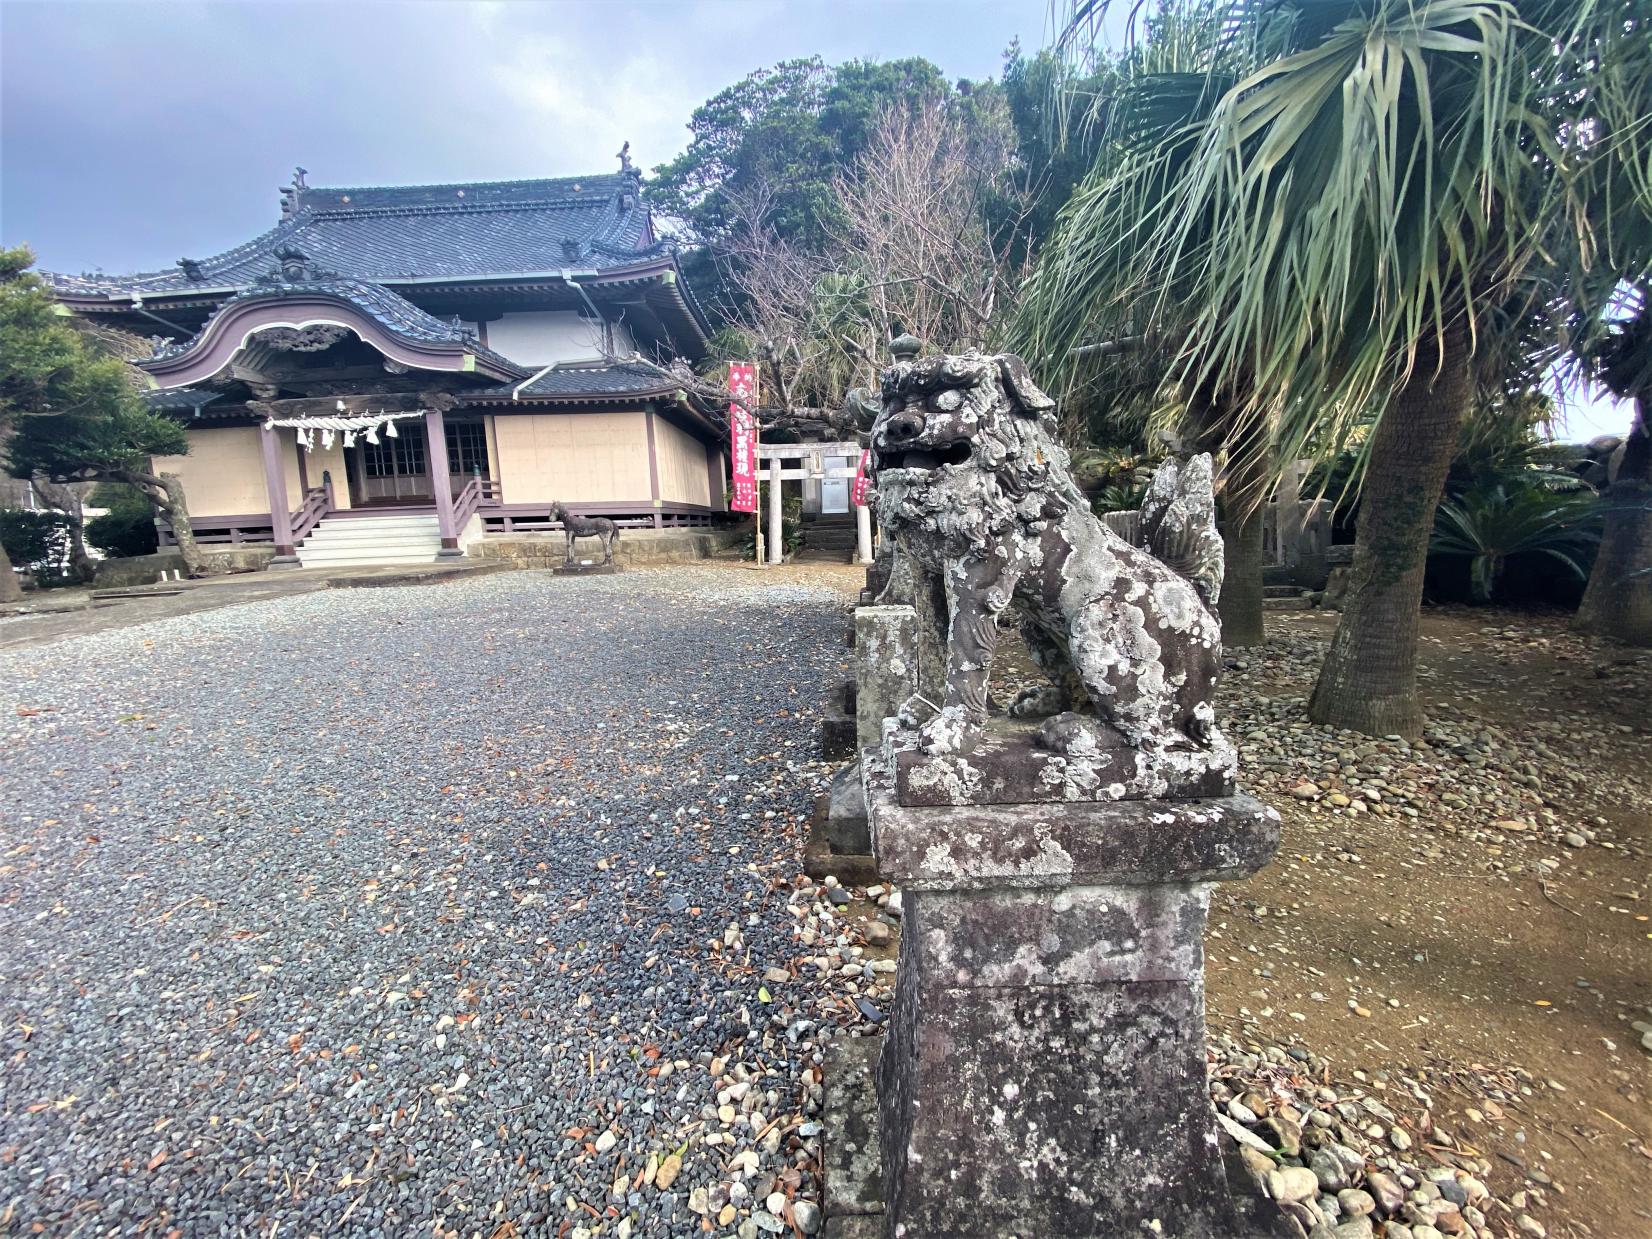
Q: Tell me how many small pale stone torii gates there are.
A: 1